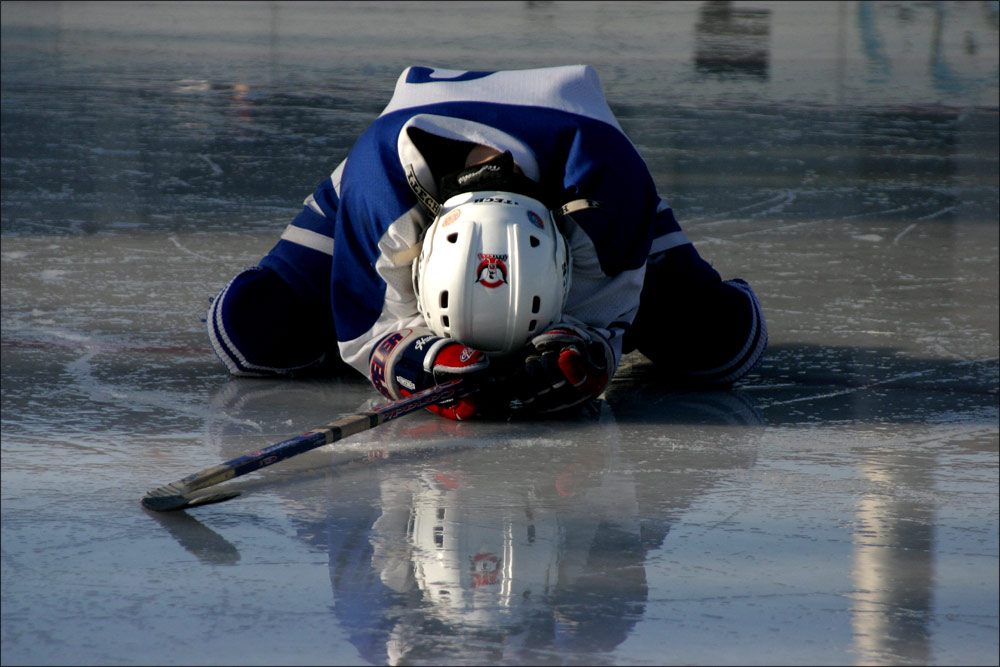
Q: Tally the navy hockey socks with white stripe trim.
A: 2